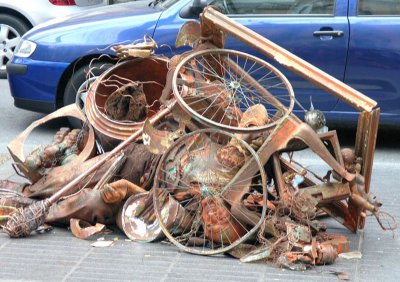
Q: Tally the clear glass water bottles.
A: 0